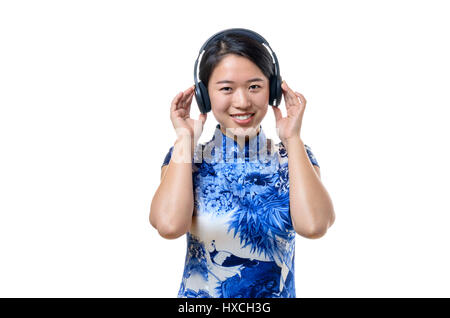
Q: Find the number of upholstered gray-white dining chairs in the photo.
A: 0